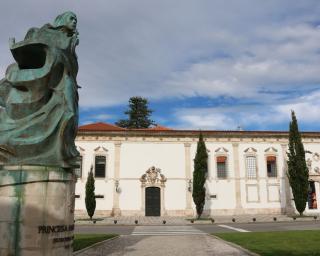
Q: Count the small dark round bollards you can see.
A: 11